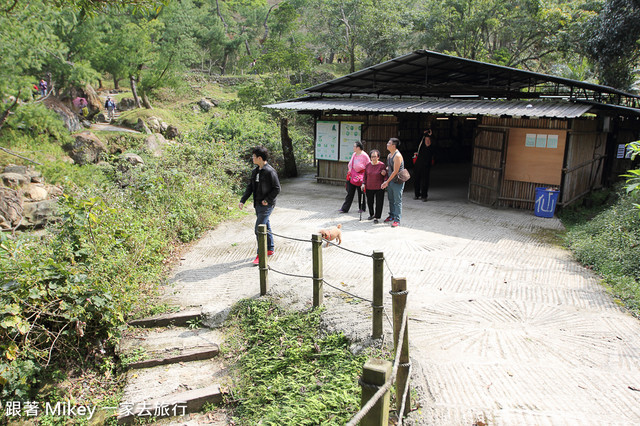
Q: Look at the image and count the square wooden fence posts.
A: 5